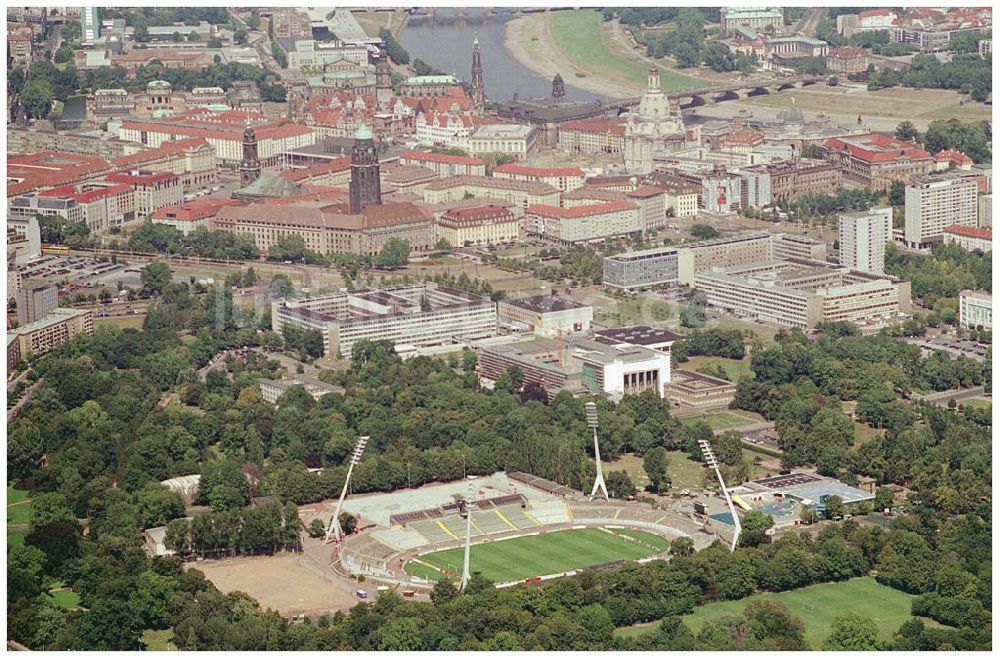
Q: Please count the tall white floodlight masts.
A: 4